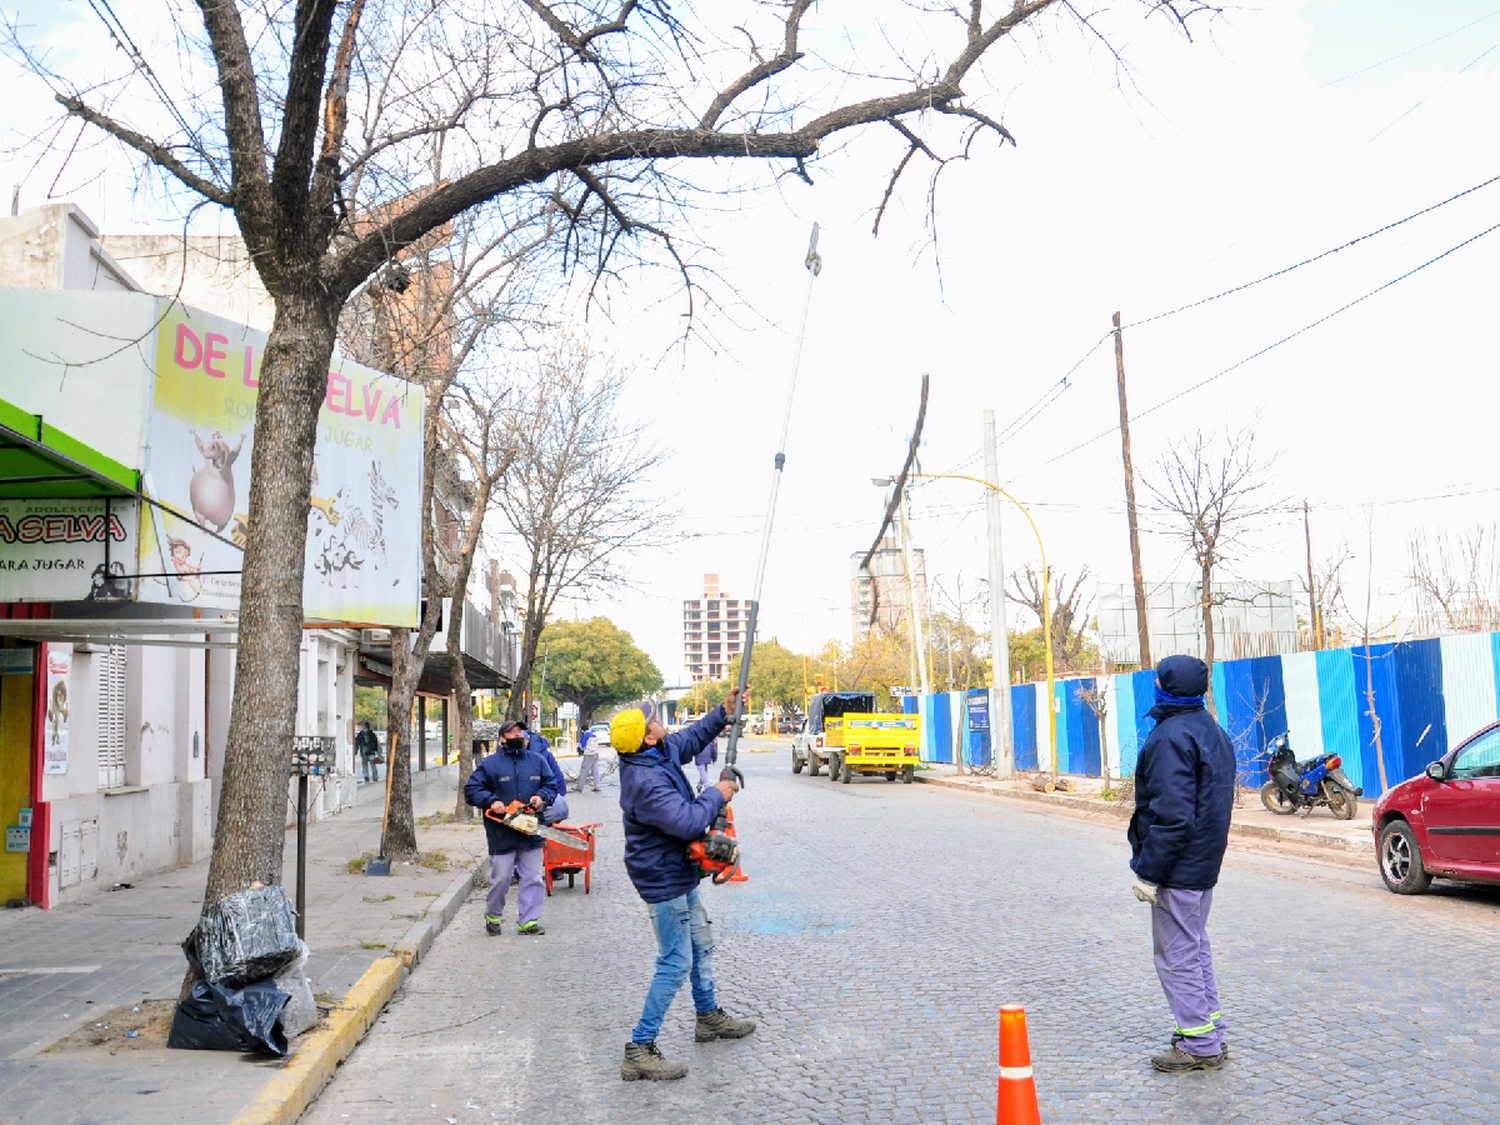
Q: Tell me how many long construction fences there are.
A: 1